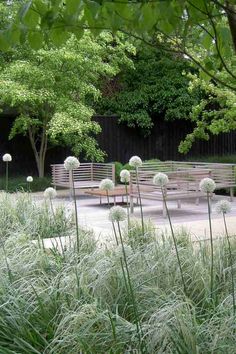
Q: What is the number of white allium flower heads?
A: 11